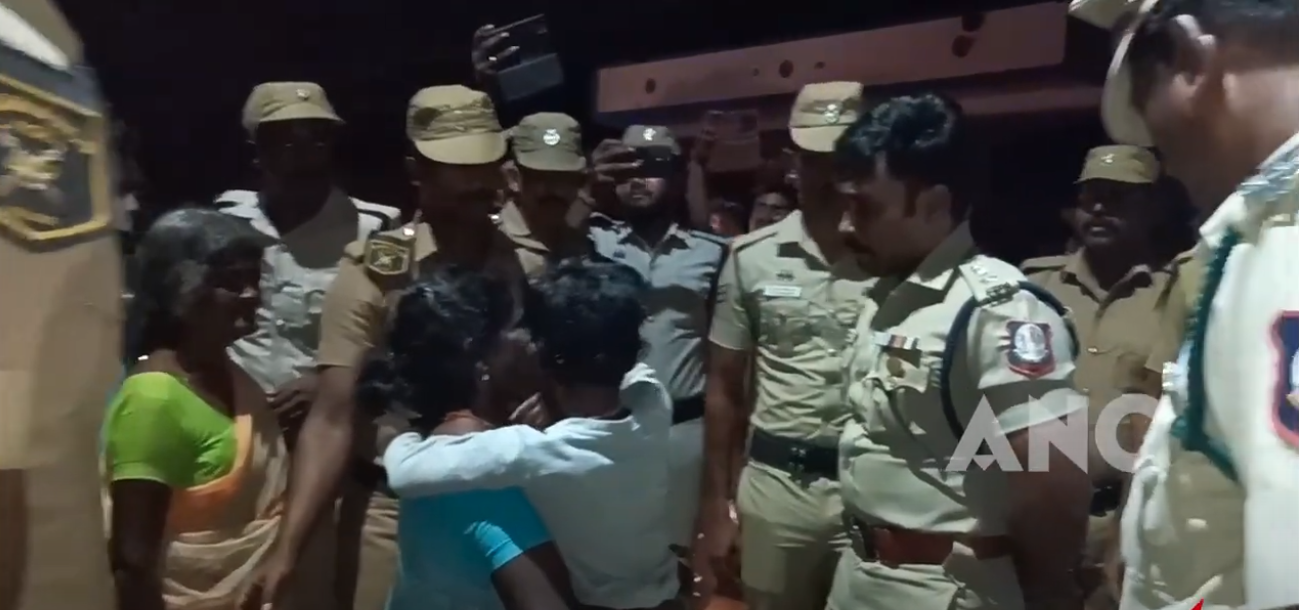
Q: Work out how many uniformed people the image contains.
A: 9